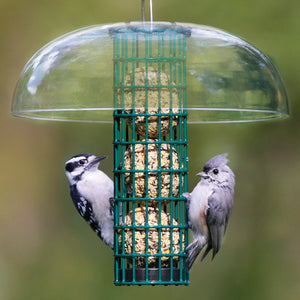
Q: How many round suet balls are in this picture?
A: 3